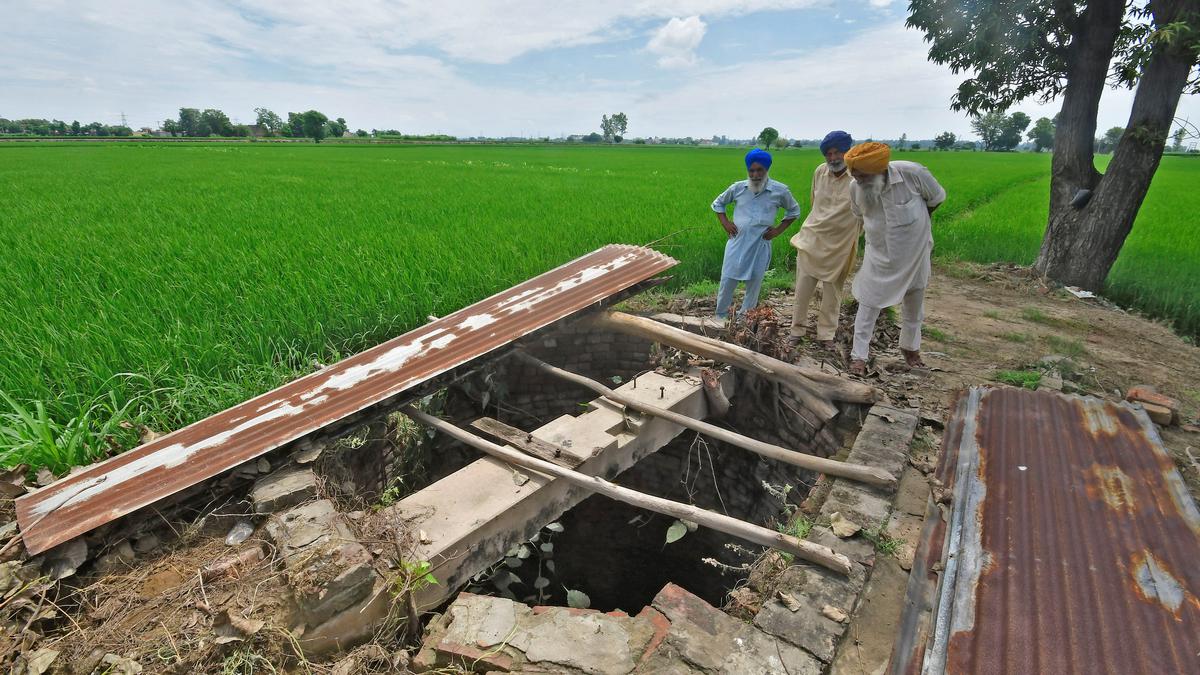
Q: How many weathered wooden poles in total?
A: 3